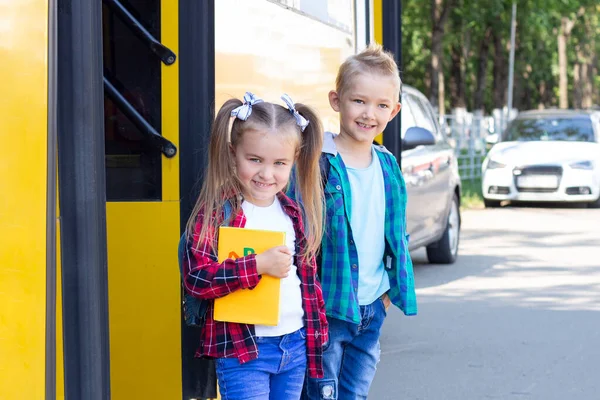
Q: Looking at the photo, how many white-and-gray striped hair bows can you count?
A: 2